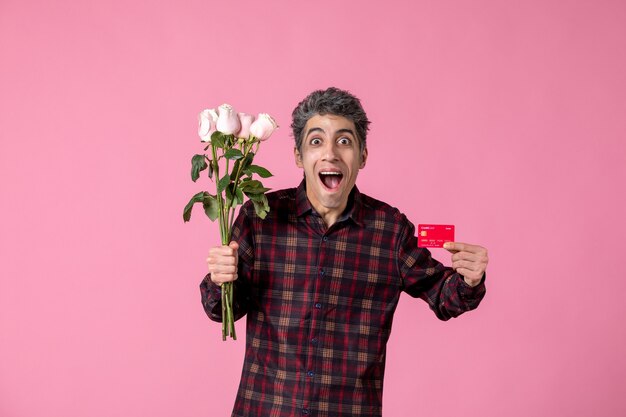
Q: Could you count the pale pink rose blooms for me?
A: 4